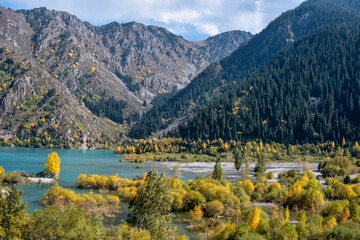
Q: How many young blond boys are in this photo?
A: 0